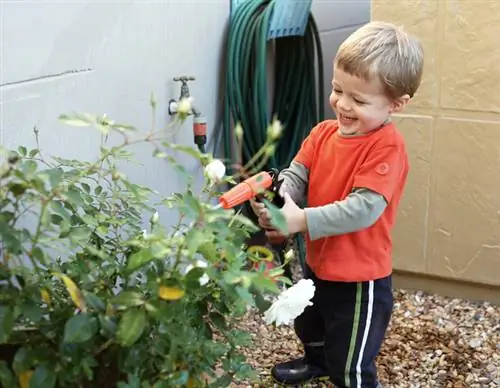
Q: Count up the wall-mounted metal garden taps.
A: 1